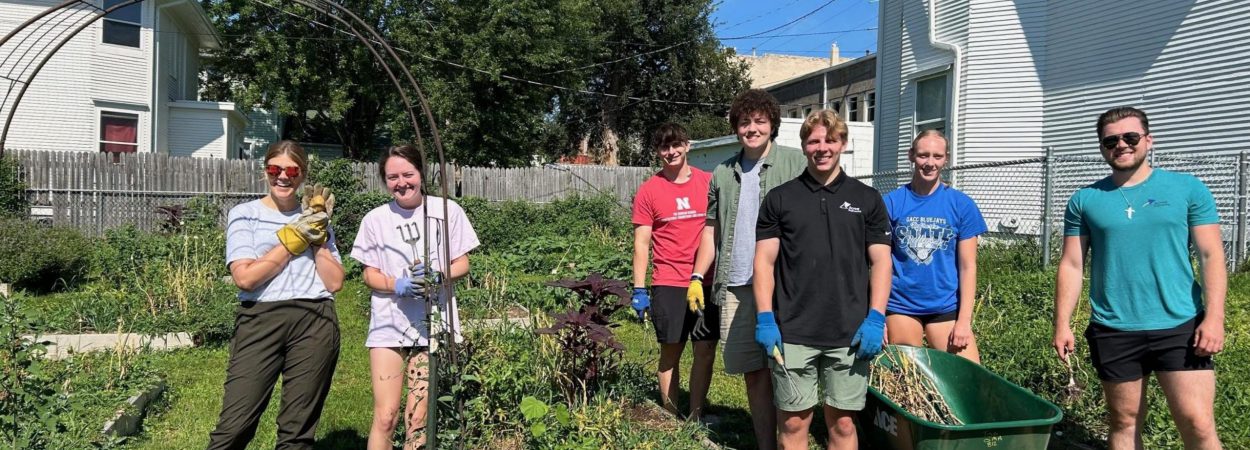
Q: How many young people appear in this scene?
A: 7